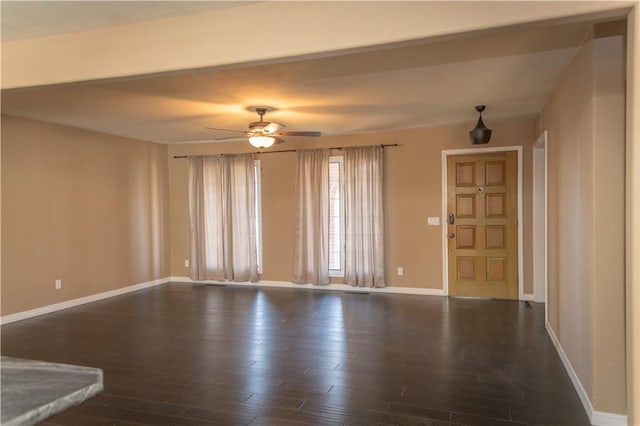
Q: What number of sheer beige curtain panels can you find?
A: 4